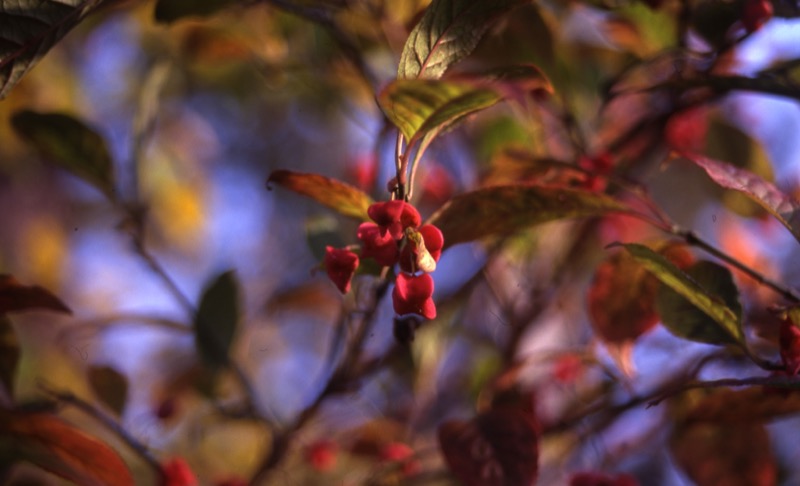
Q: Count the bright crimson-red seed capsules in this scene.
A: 5